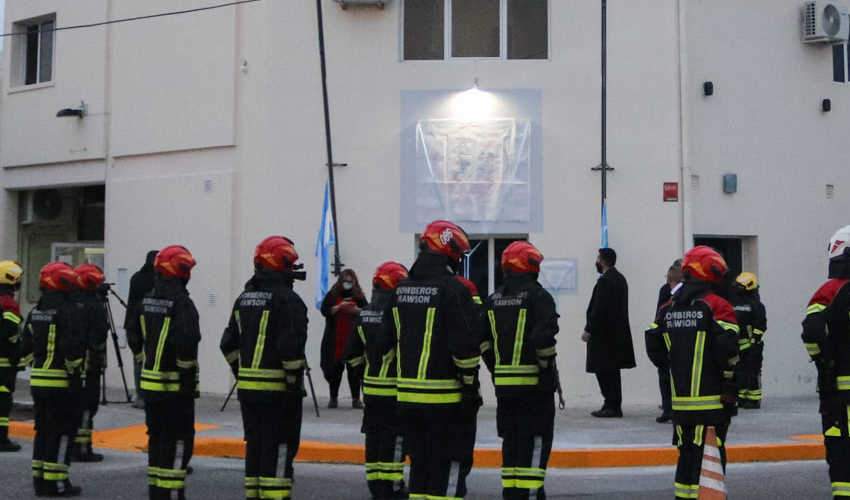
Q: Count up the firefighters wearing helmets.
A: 11